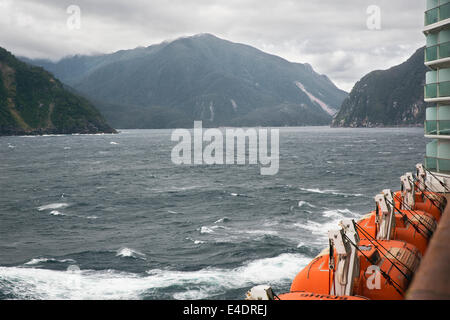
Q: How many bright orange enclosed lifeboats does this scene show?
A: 4